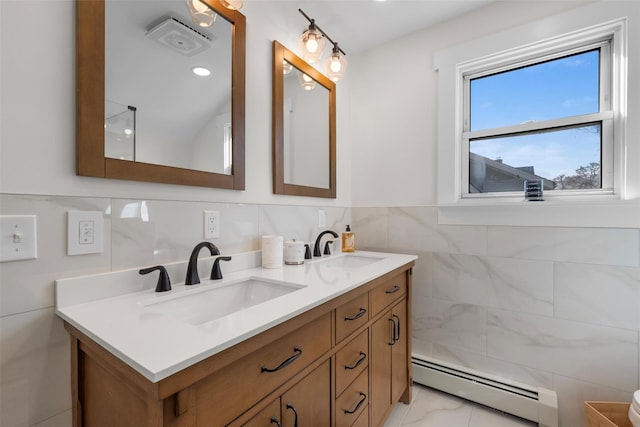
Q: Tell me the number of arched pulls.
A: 9